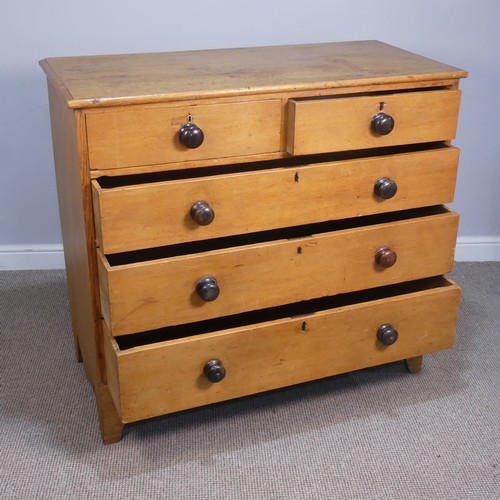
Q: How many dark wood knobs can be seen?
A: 8